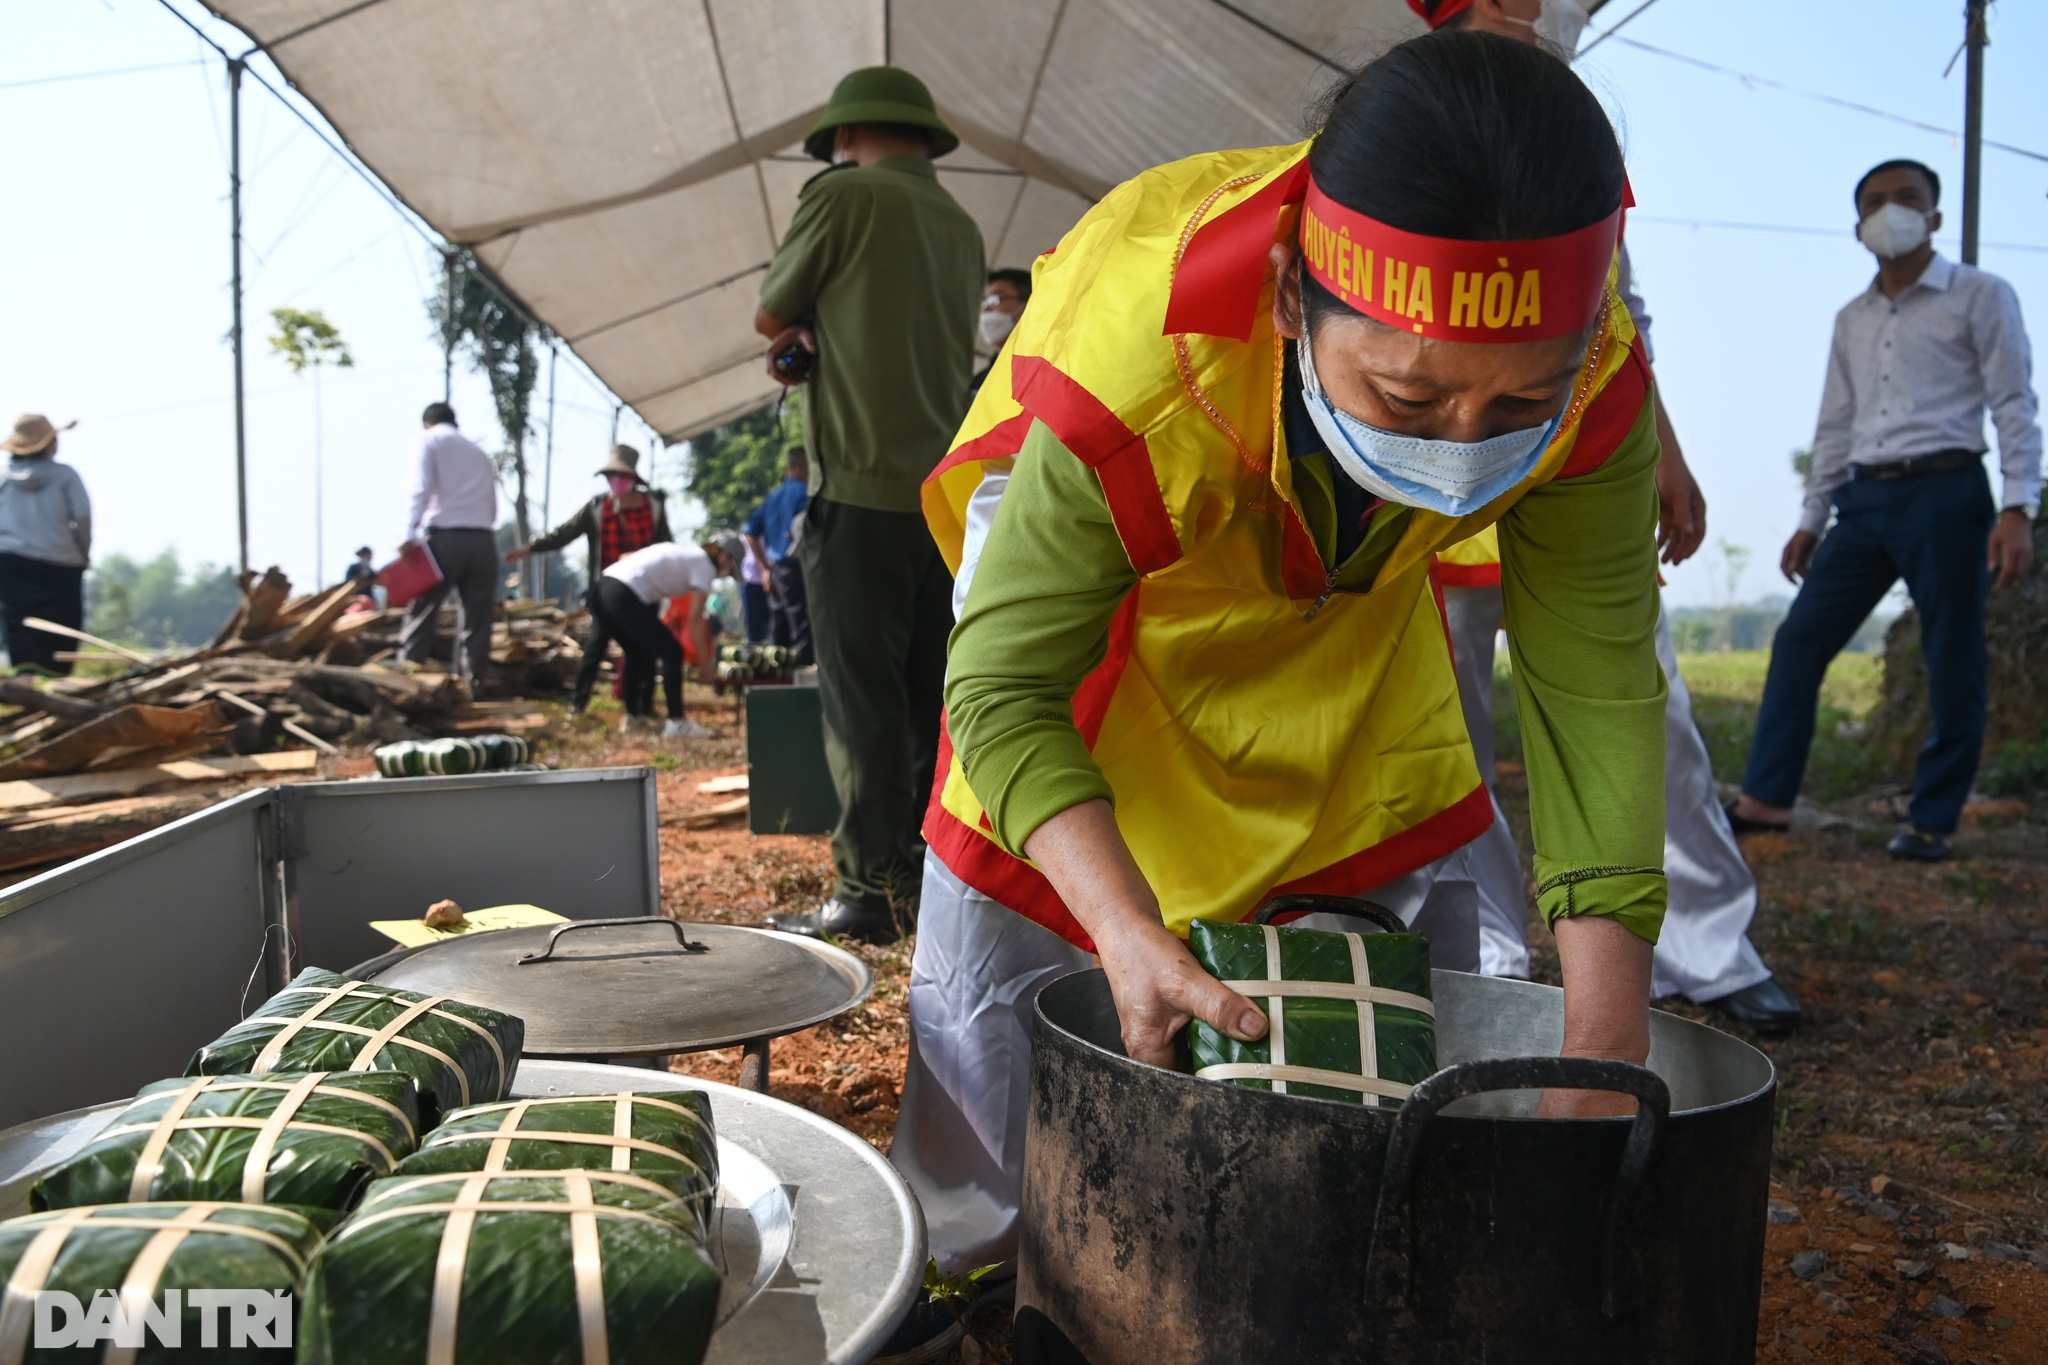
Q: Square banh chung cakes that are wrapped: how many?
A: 6